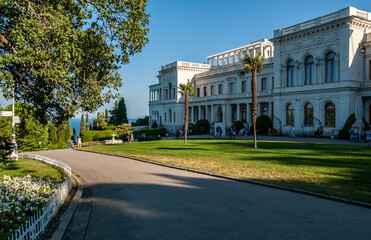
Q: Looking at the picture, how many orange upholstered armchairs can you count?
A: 0